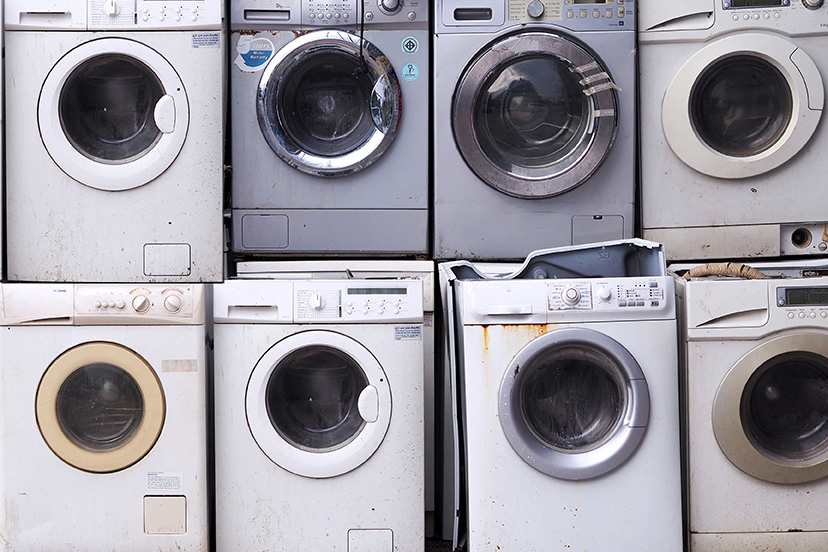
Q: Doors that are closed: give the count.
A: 8